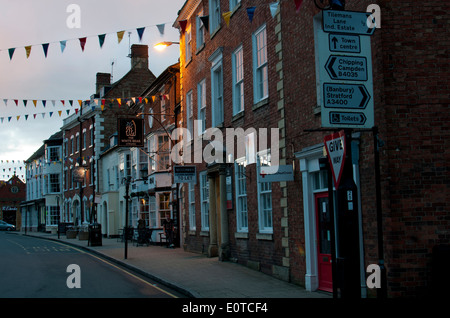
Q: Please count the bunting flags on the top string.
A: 15